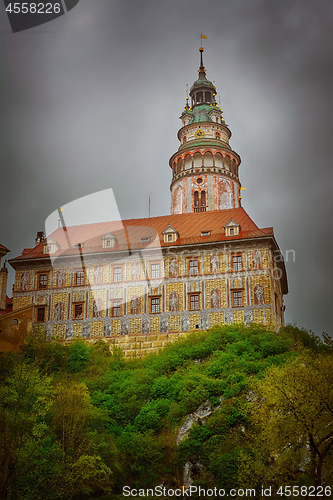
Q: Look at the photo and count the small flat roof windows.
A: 3